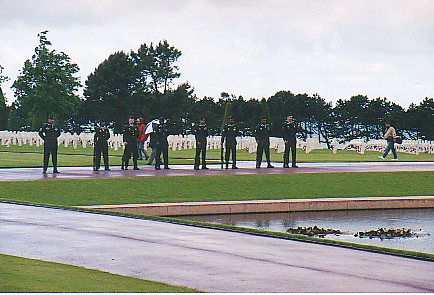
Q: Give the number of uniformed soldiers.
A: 8